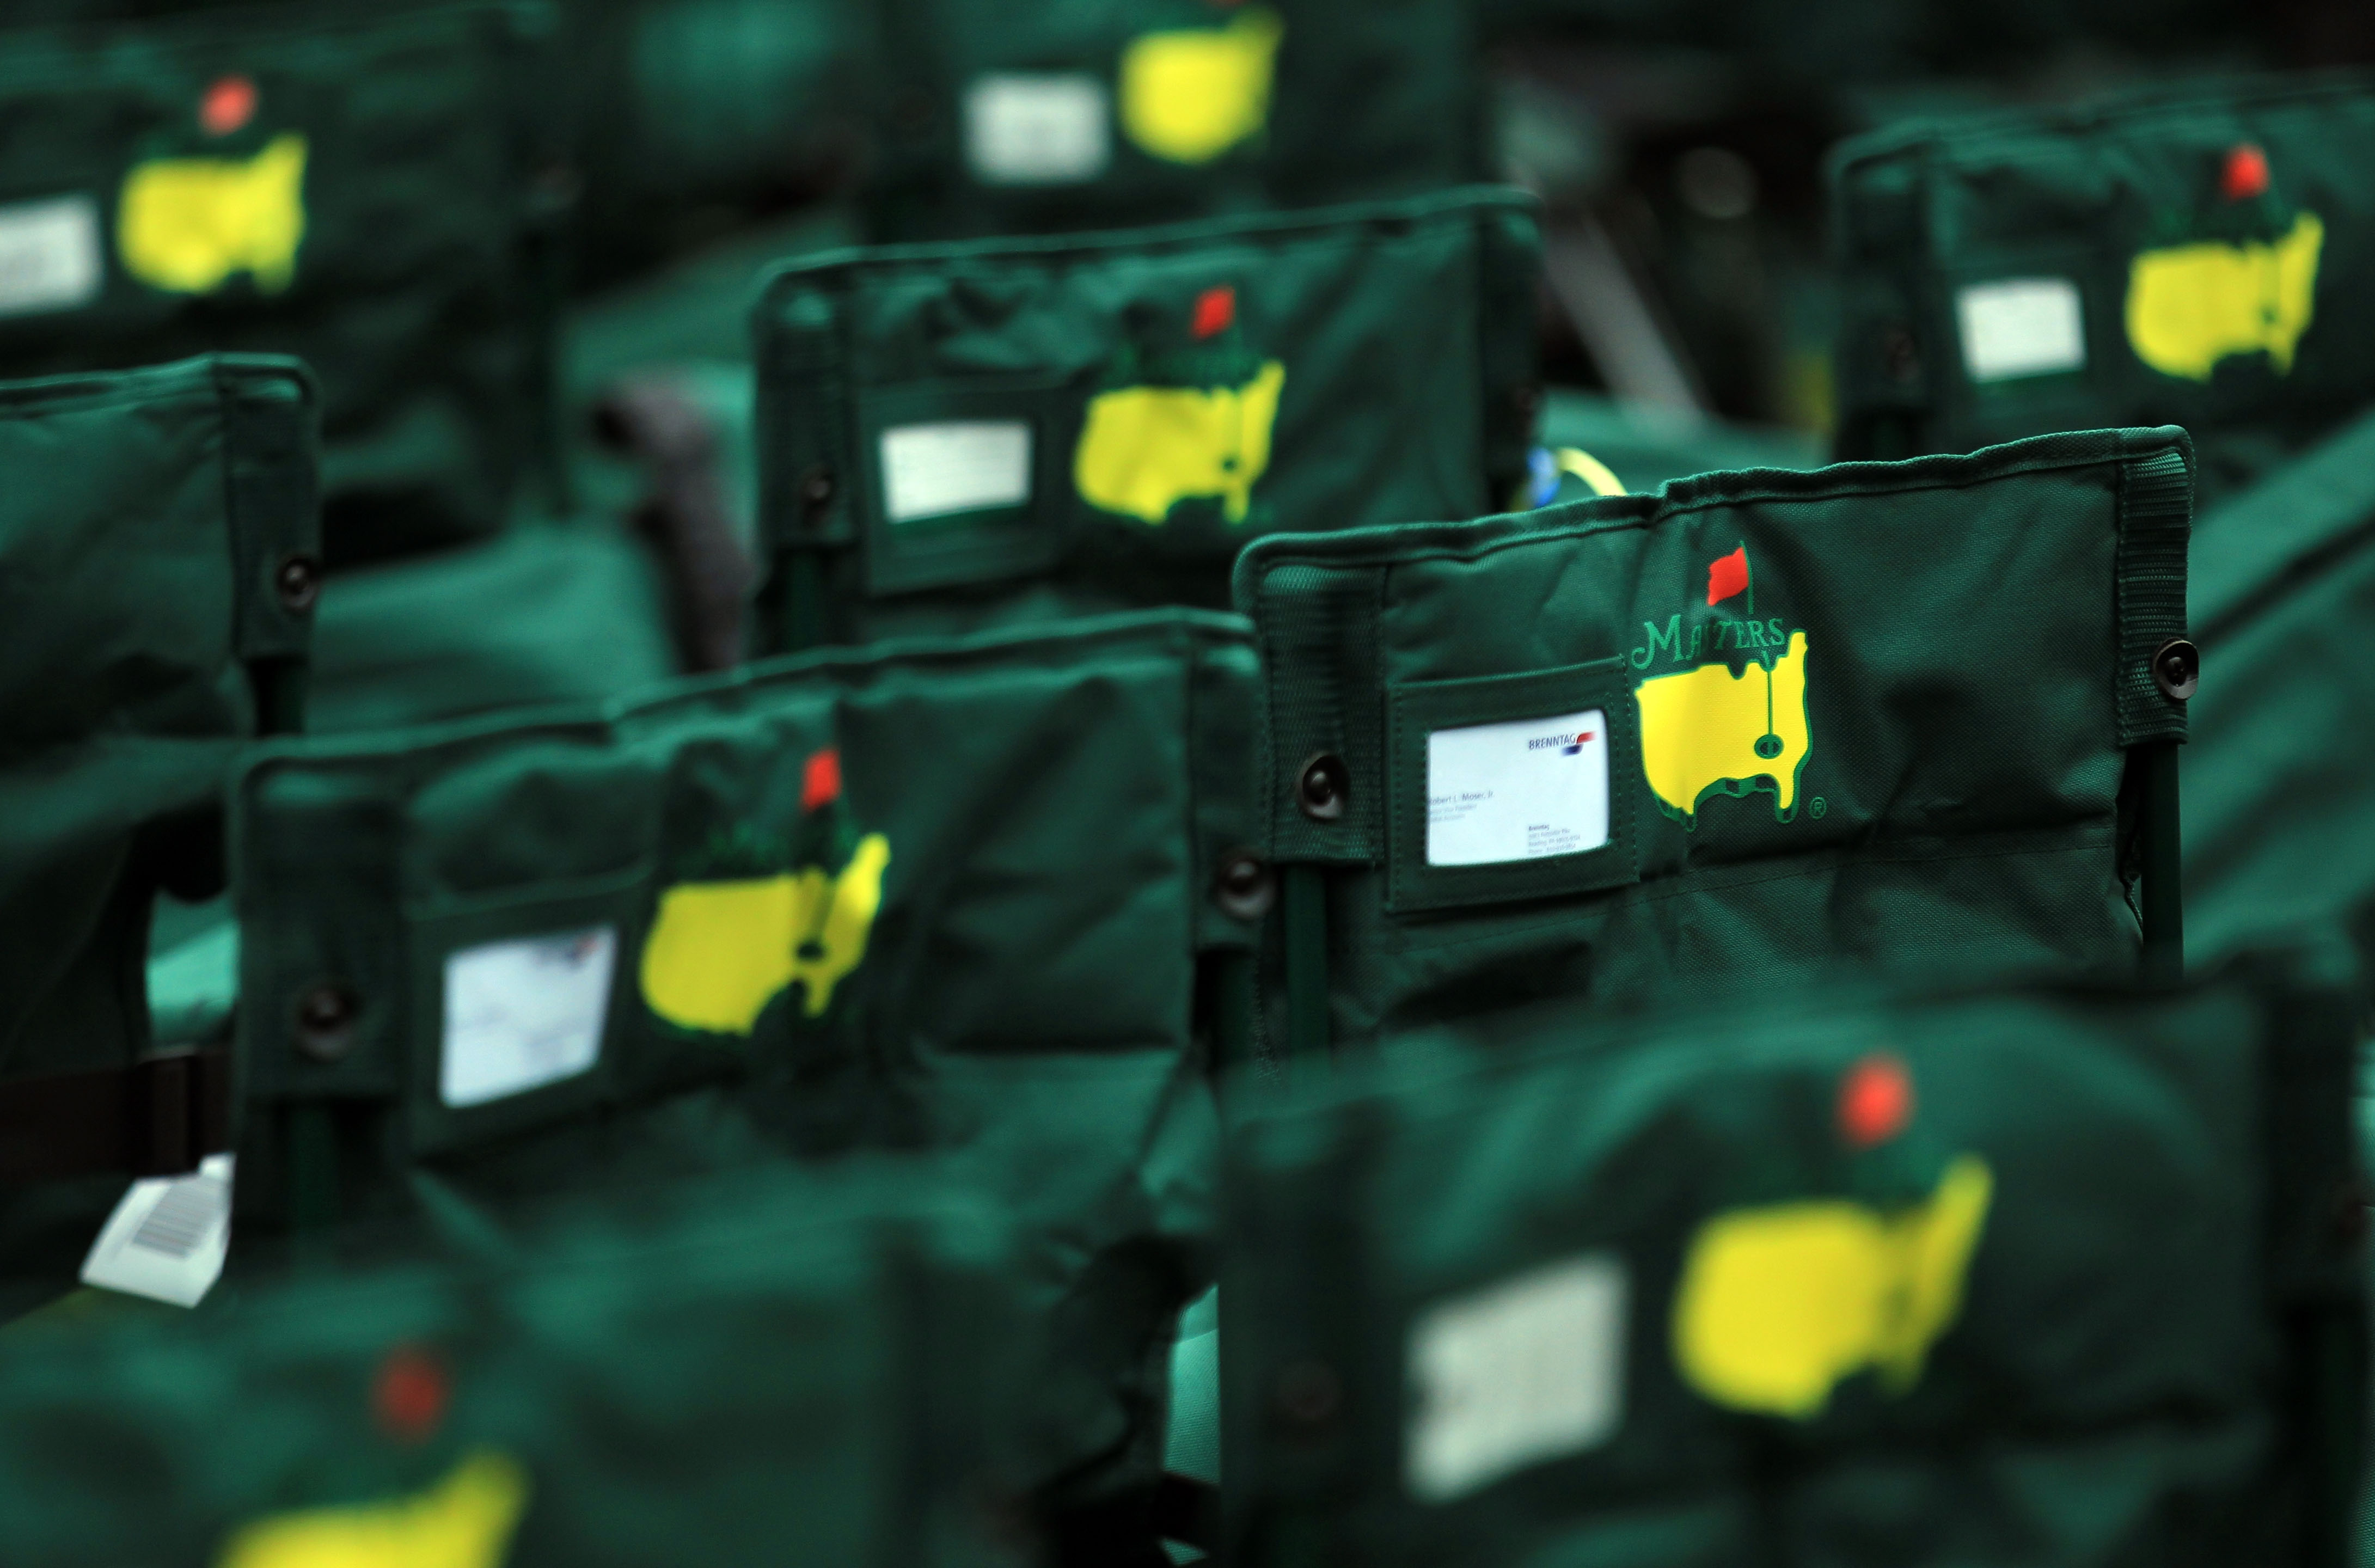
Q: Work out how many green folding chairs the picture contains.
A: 9